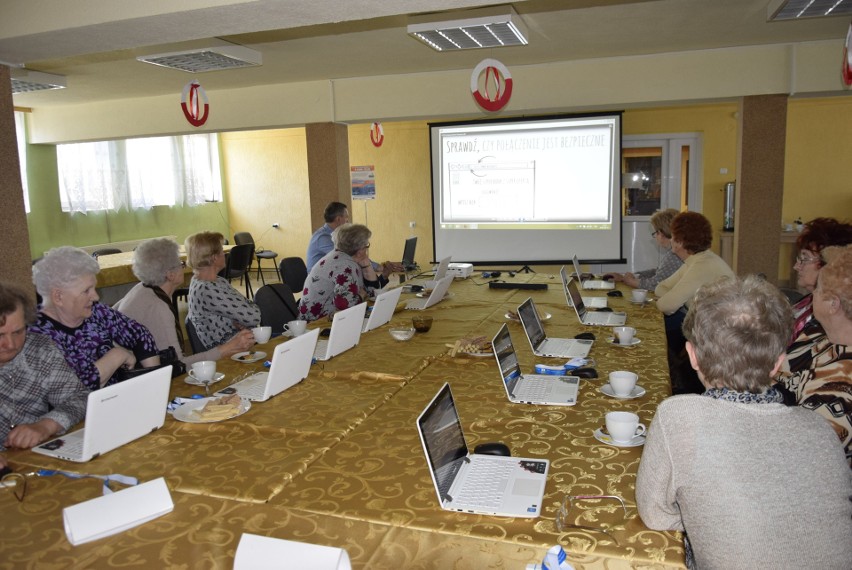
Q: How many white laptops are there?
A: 12